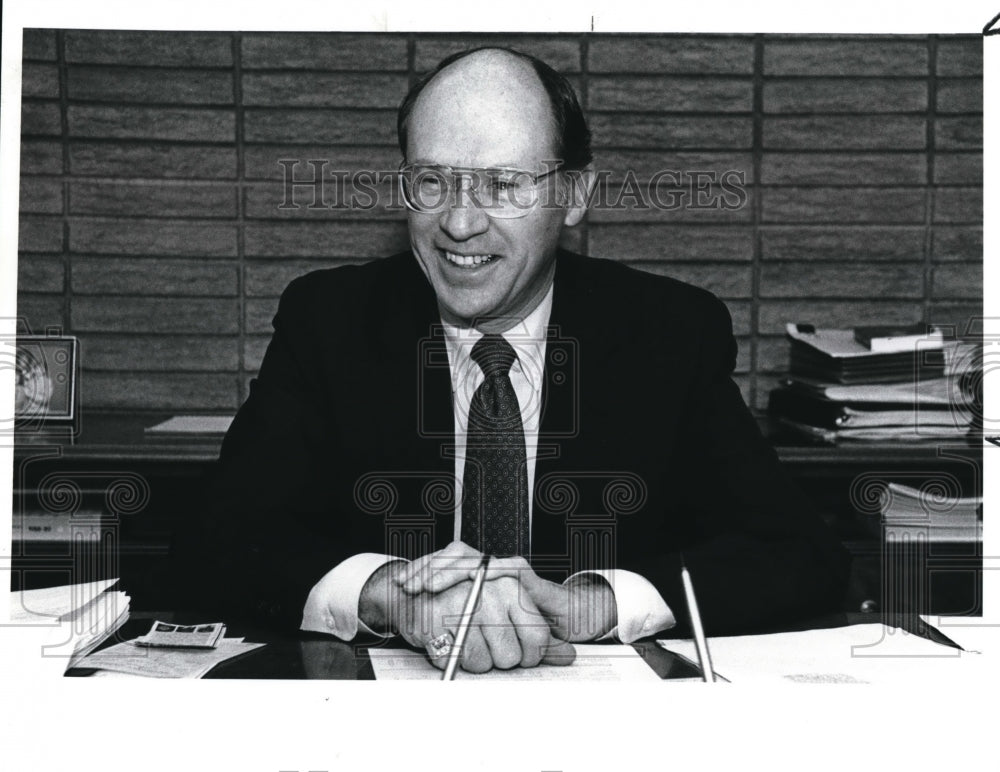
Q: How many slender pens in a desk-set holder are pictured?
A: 2